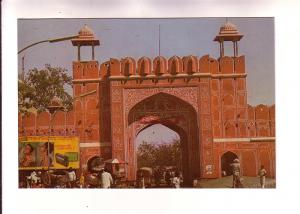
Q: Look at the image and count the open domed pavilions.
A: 2